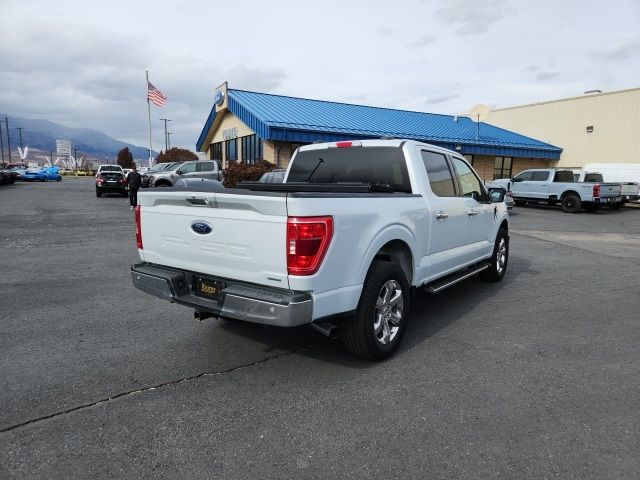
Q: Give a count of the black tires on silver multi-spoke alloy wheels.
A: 2